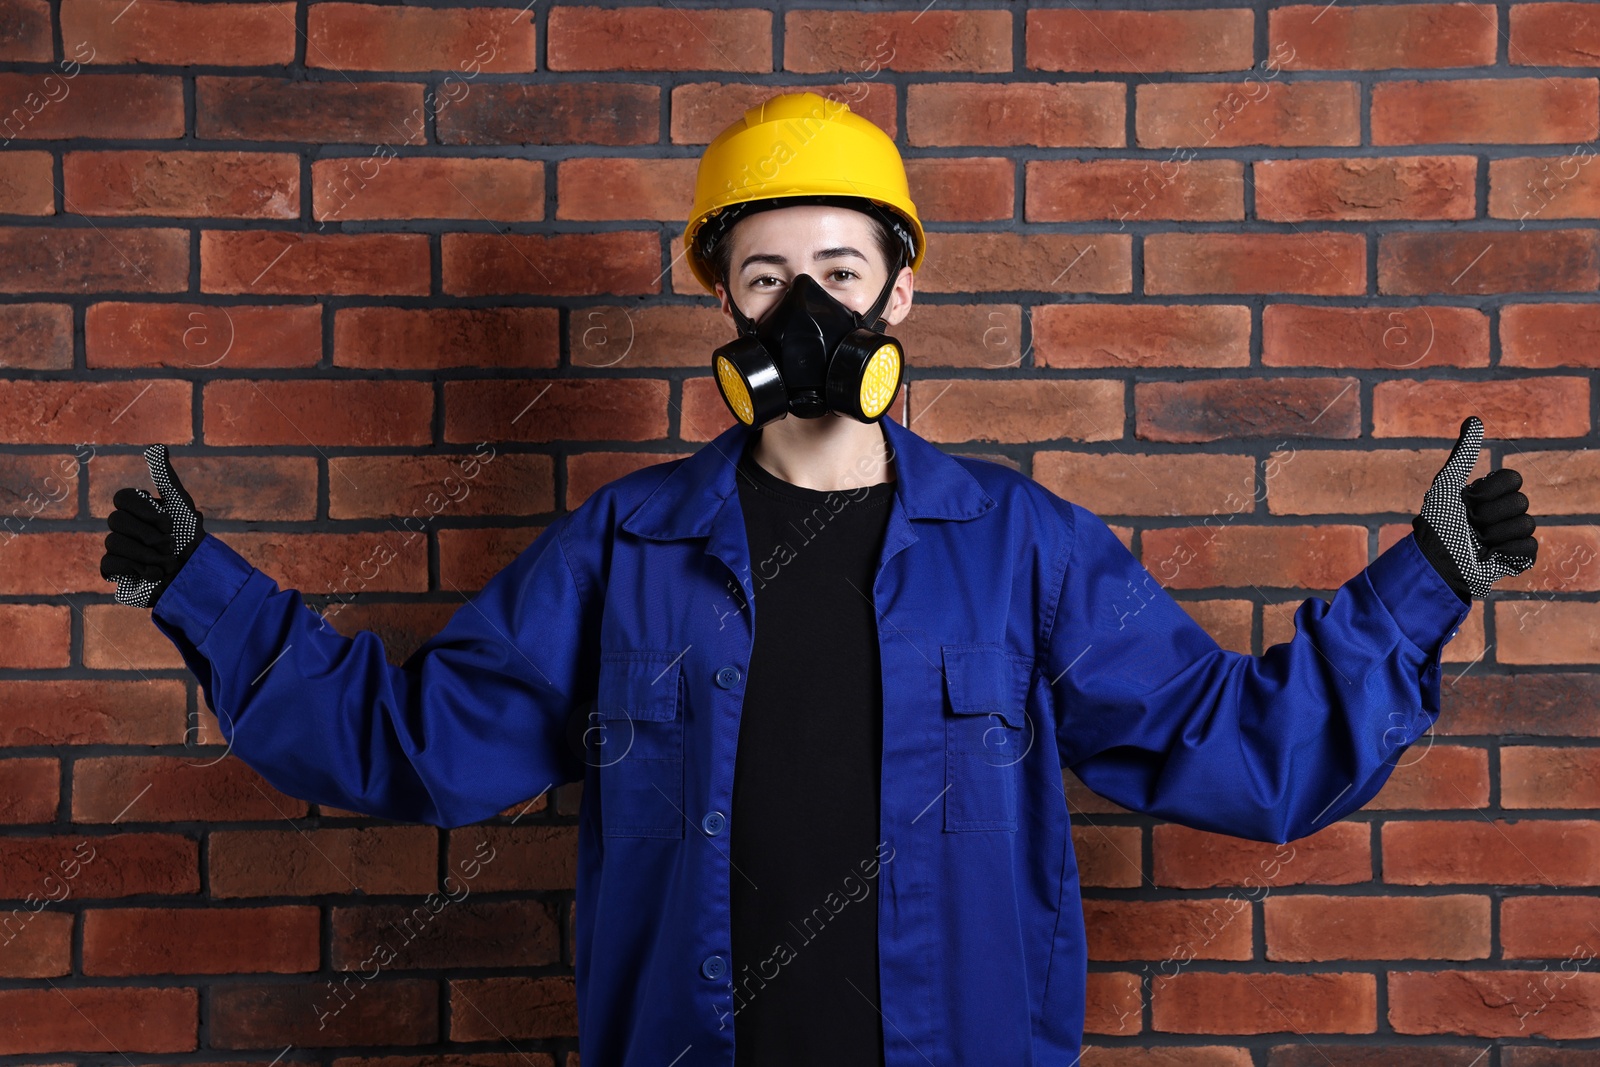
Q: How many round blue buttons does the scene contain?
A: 3